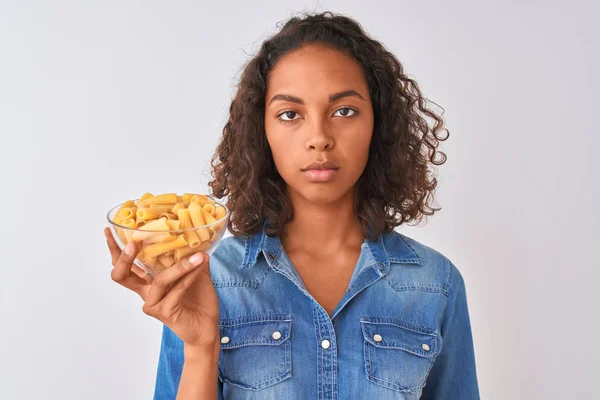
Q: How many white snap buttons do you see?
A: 5